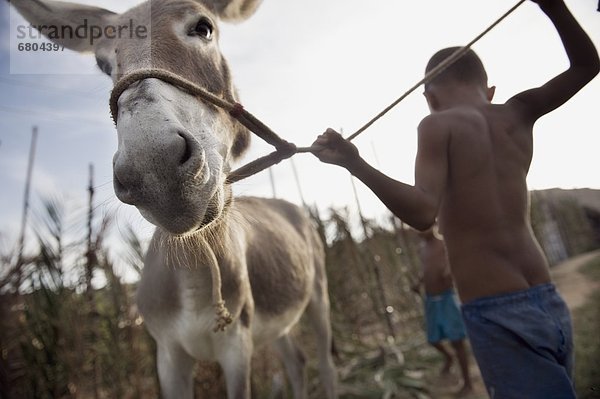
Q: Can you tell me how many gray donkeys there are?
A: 1